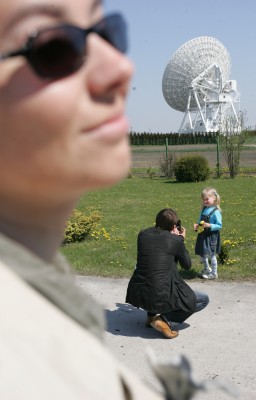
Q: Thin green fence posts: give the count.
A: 2